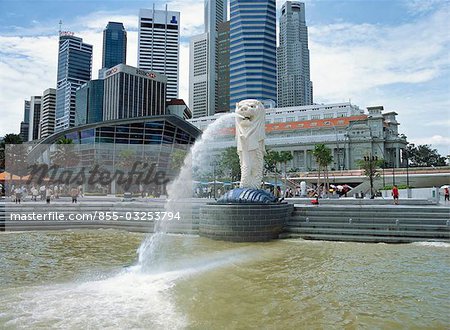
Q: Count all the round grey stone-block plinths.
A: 1